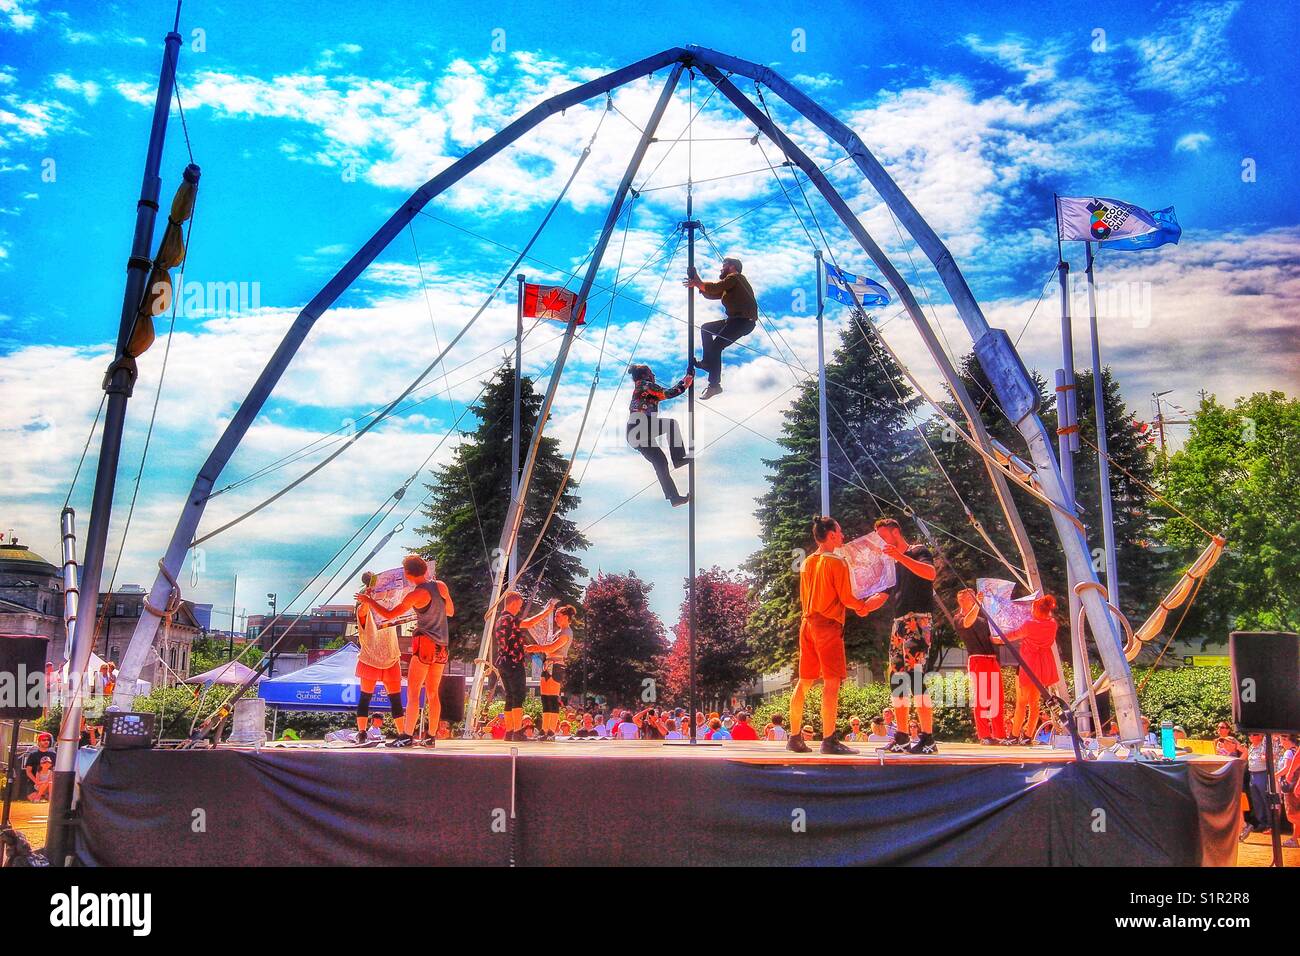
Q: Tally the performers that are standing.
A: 8